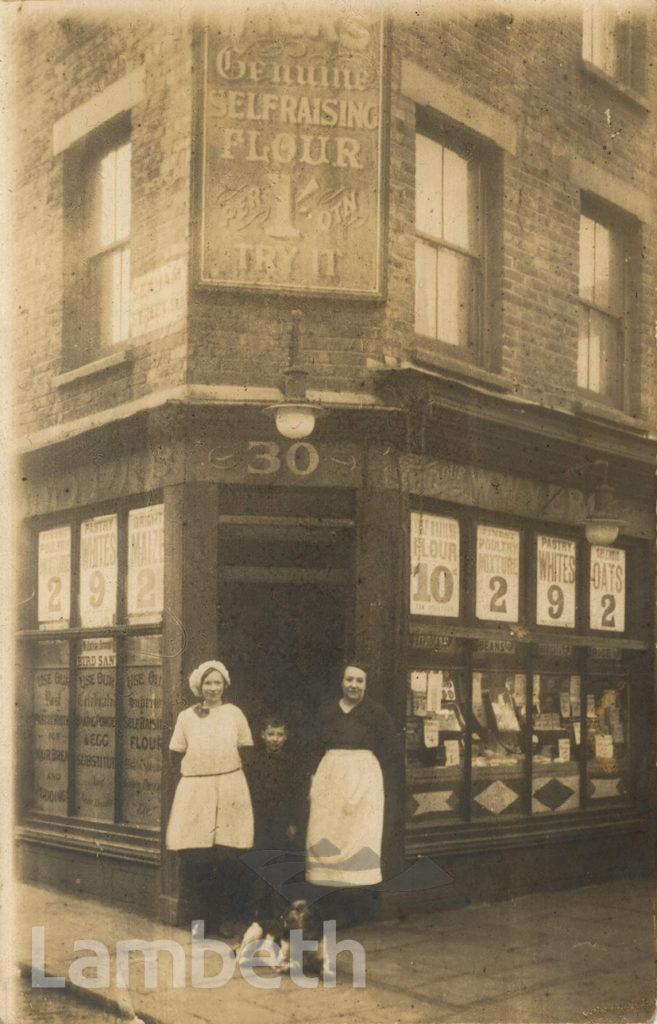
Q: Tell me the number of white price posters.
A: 7